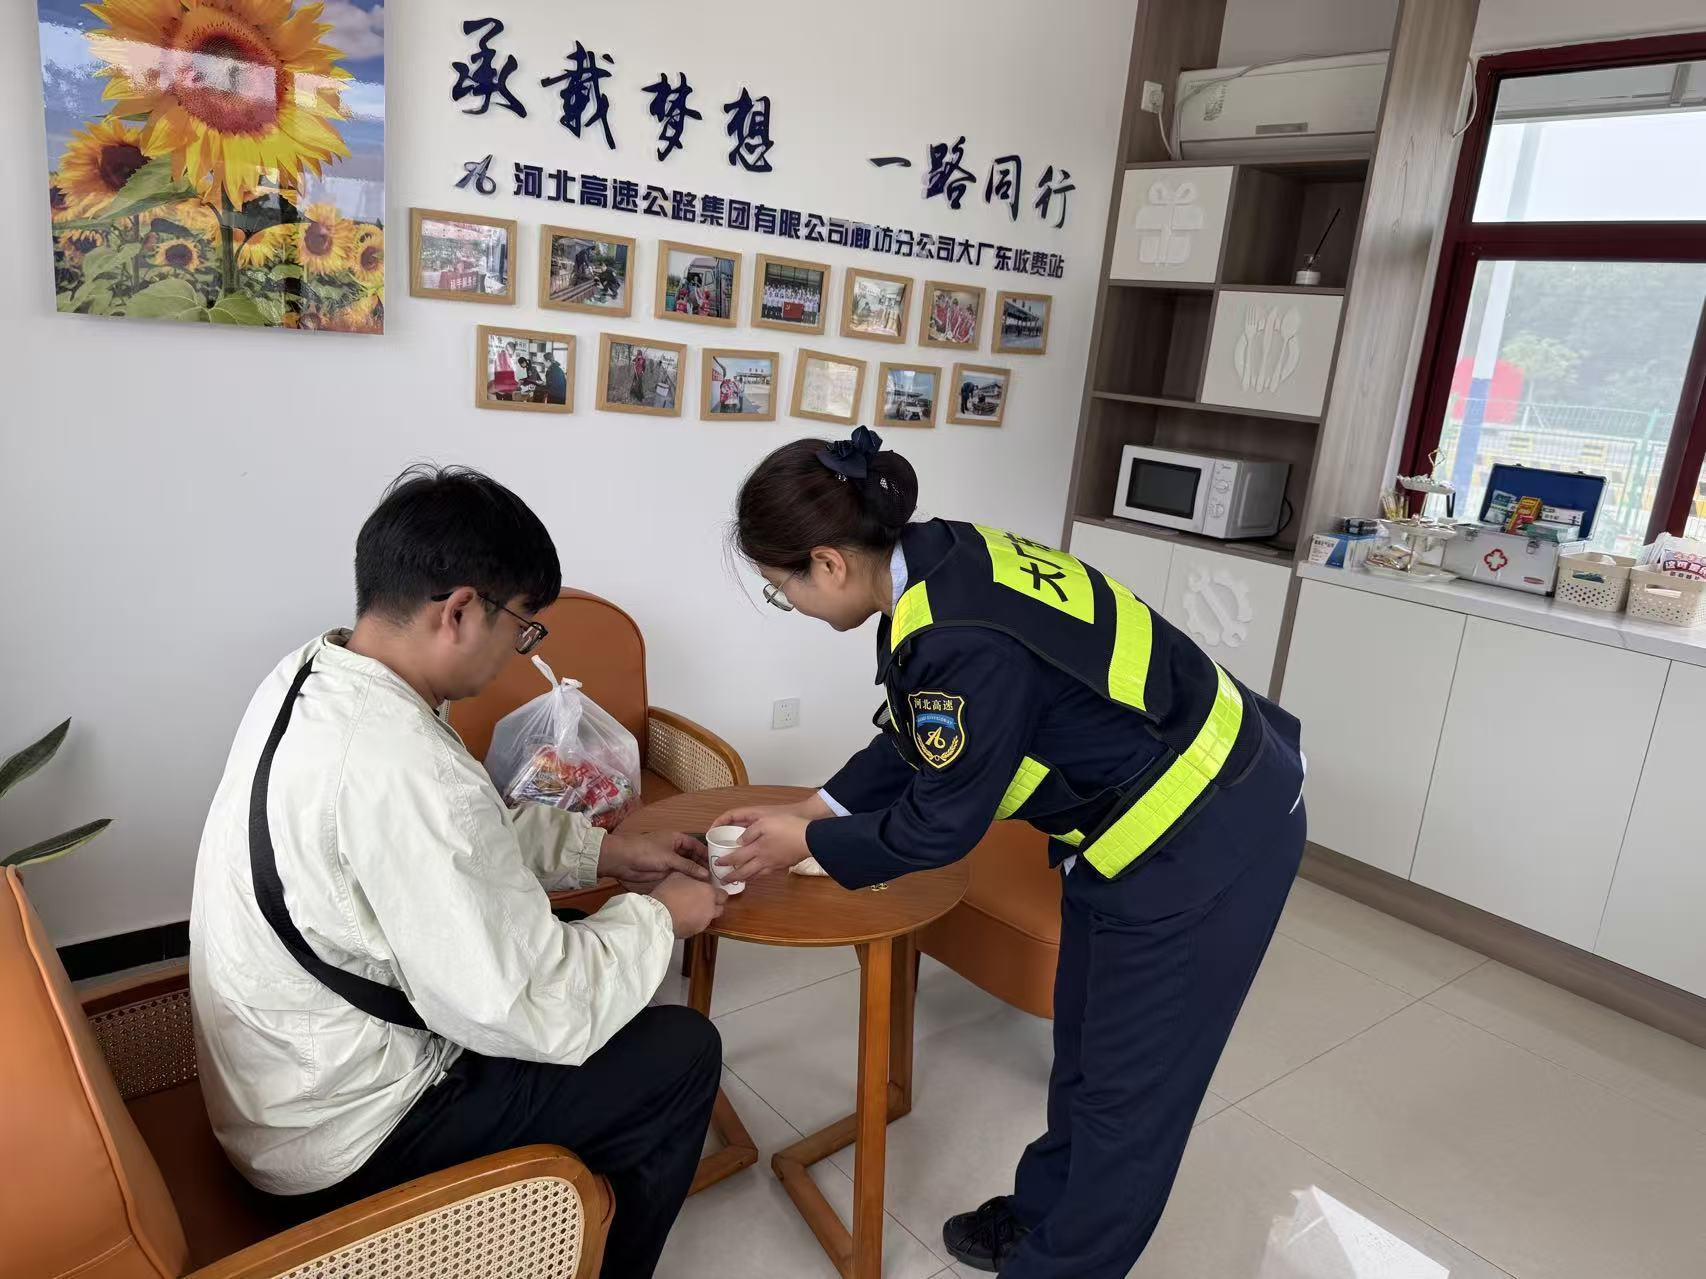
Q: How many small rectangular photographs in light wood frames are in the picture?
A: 13